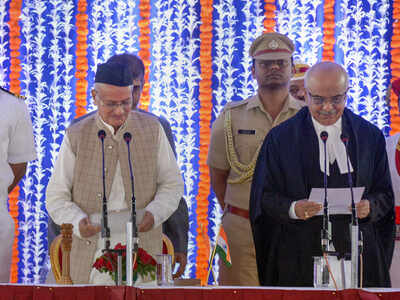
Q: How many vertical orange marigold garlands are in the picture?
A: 7